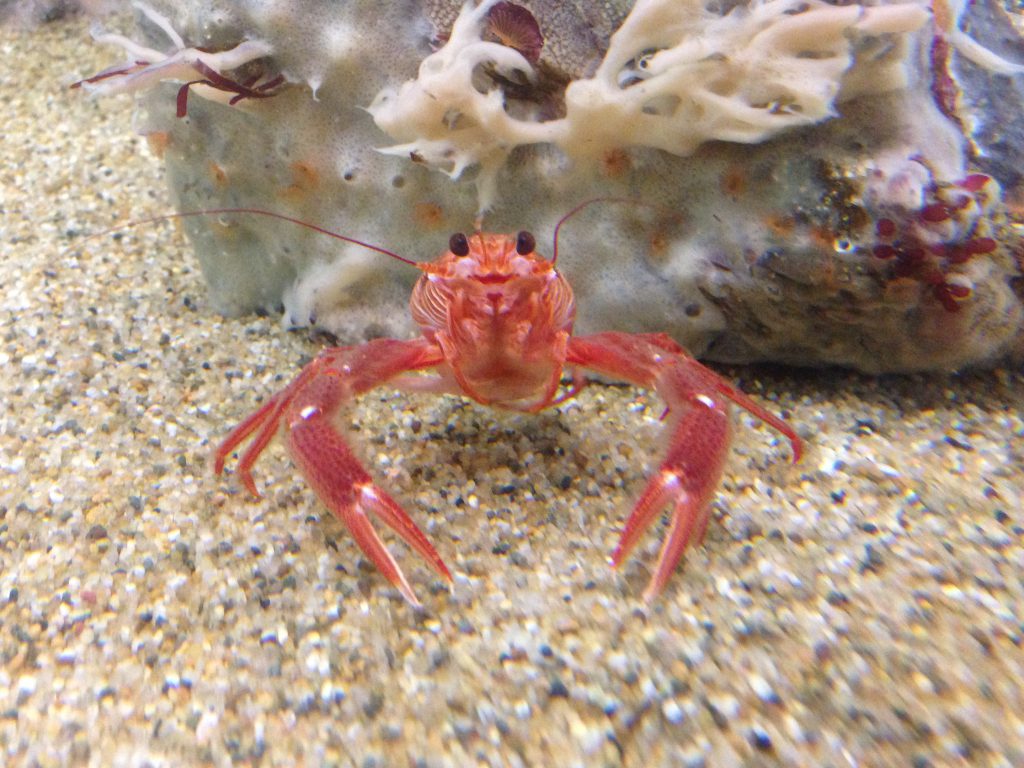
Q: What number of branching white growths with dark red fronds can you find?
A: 1